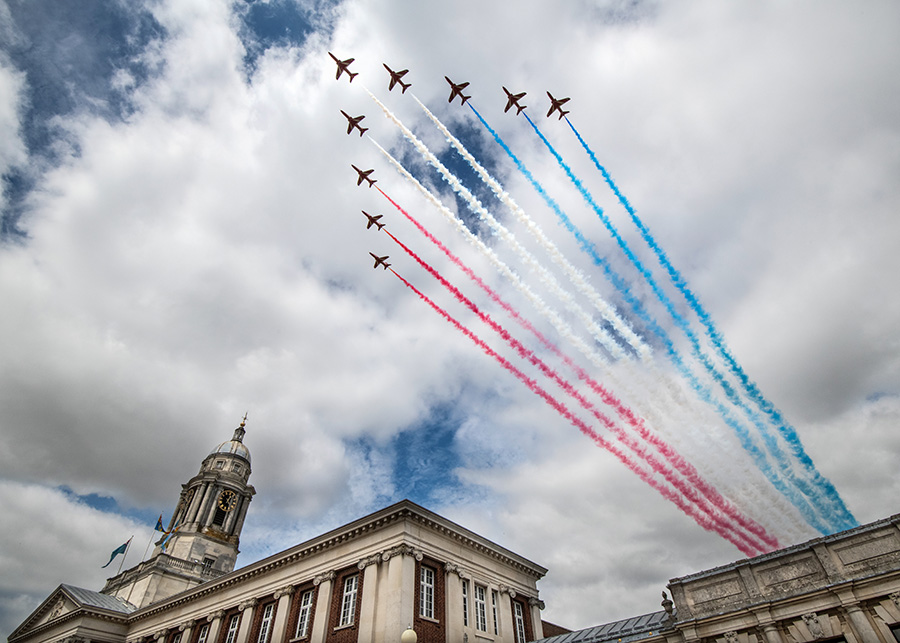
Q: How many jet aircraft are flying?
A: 9